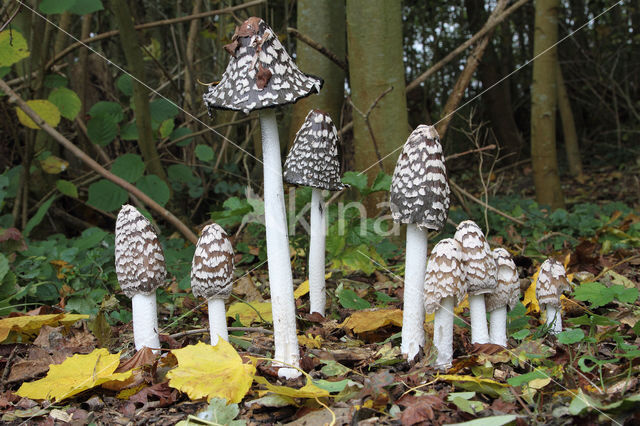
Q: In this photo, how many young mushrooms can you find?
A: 6